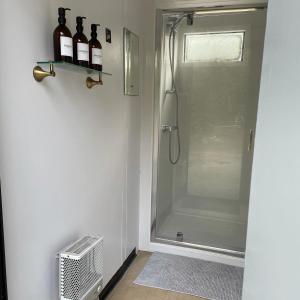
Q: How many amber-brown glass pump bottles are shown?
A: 3